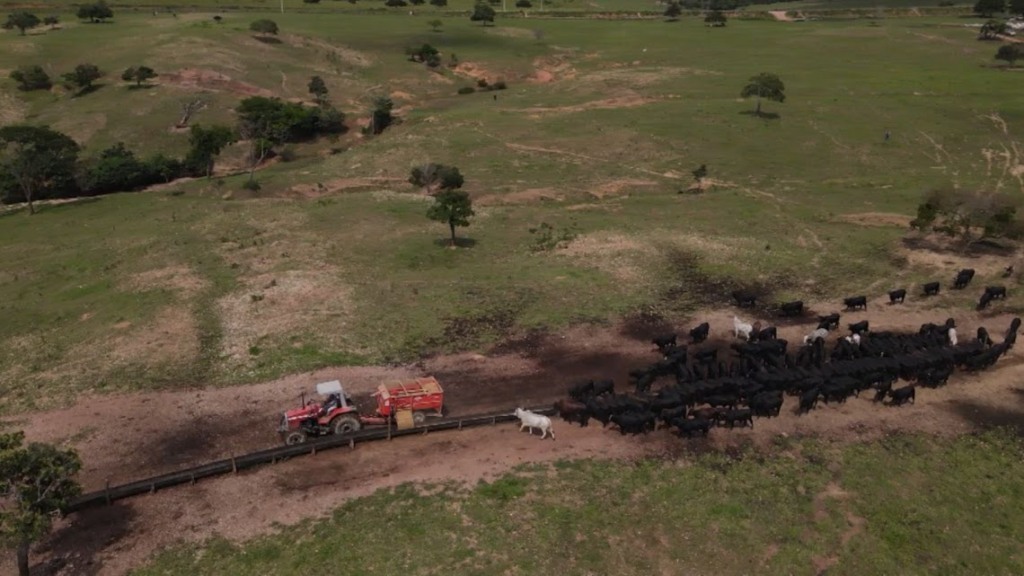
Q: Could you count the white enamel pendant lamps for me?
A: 0